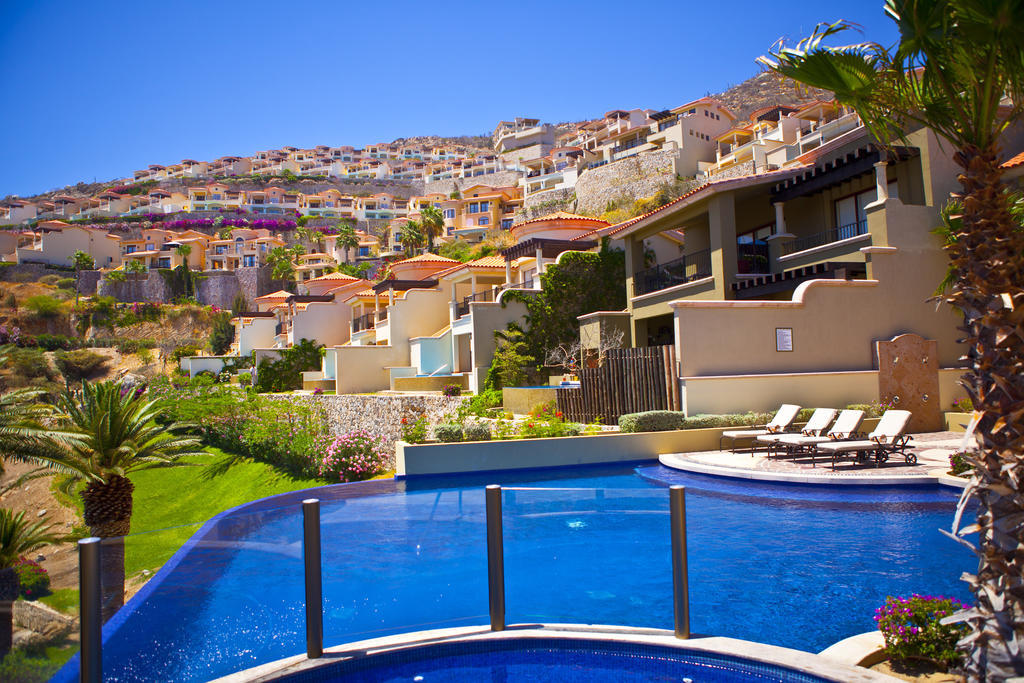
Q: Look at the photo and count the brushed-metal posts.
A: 4